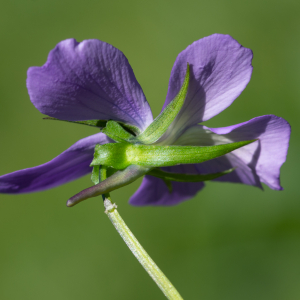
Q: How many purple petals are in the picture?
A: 5